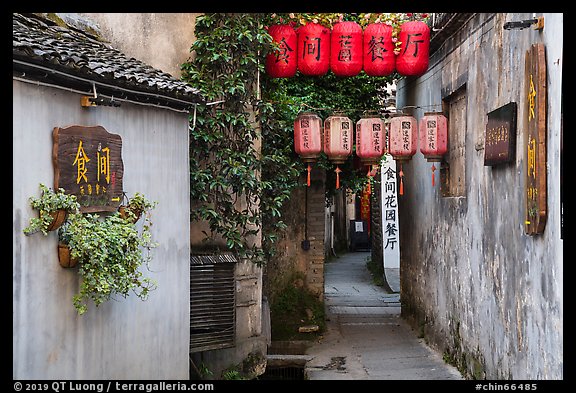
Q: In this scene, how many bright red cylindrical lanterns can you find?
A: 5